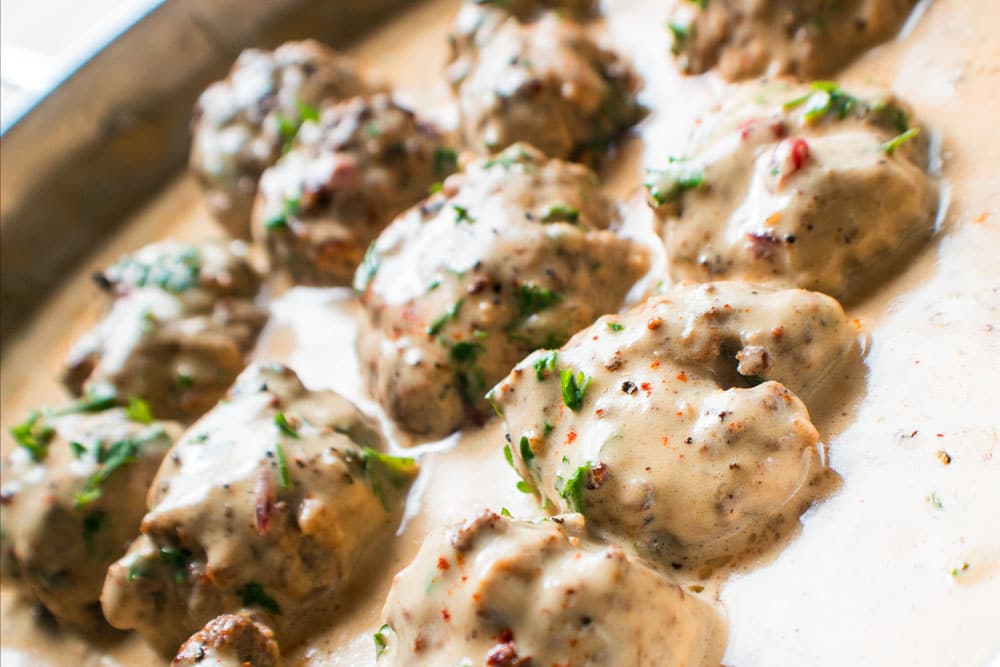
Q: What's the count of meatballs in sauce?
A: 13